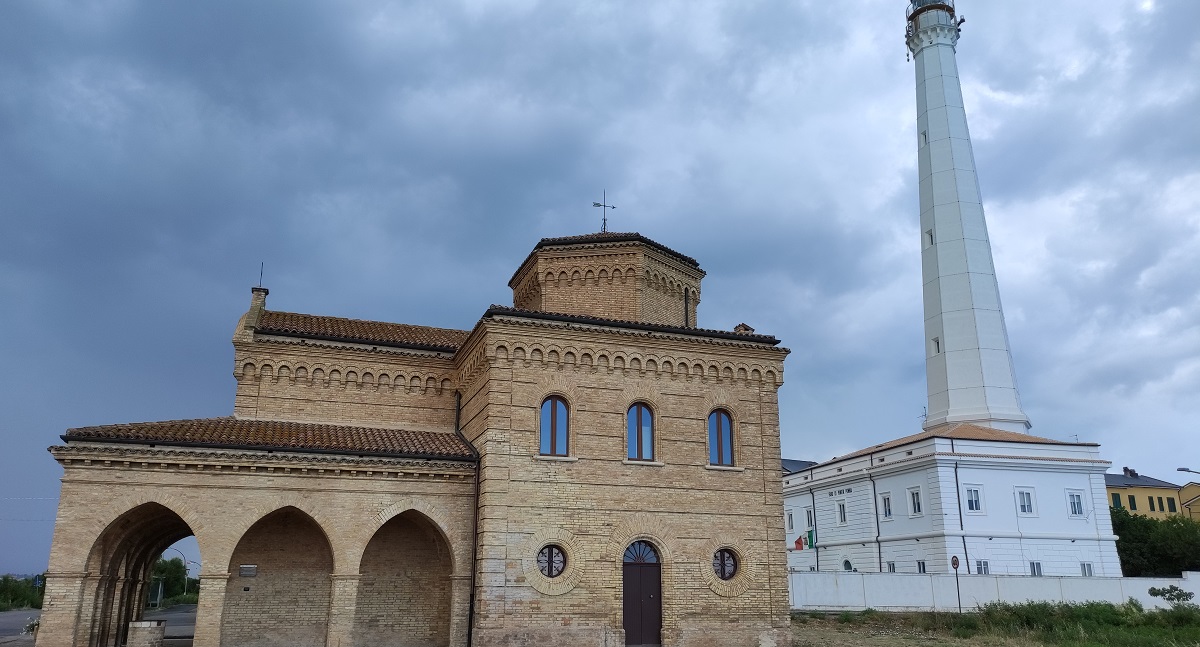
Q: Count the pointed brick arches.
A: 3